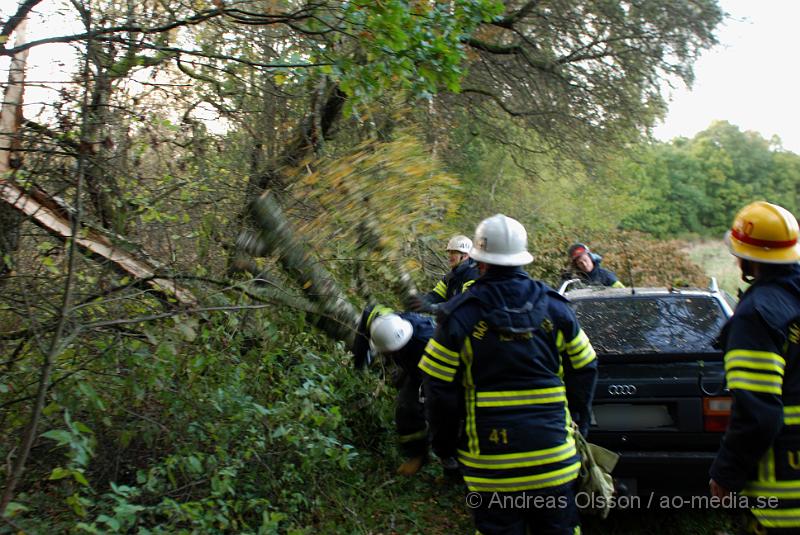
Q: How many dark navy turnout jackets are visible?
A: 5